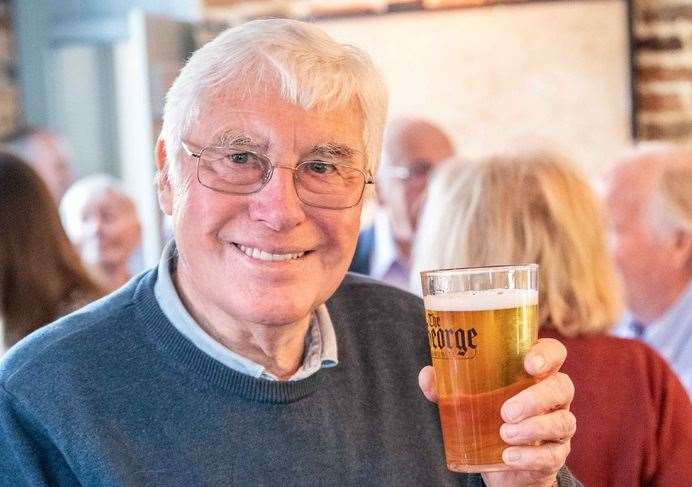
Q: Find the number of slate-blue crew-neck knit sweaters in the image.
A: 1